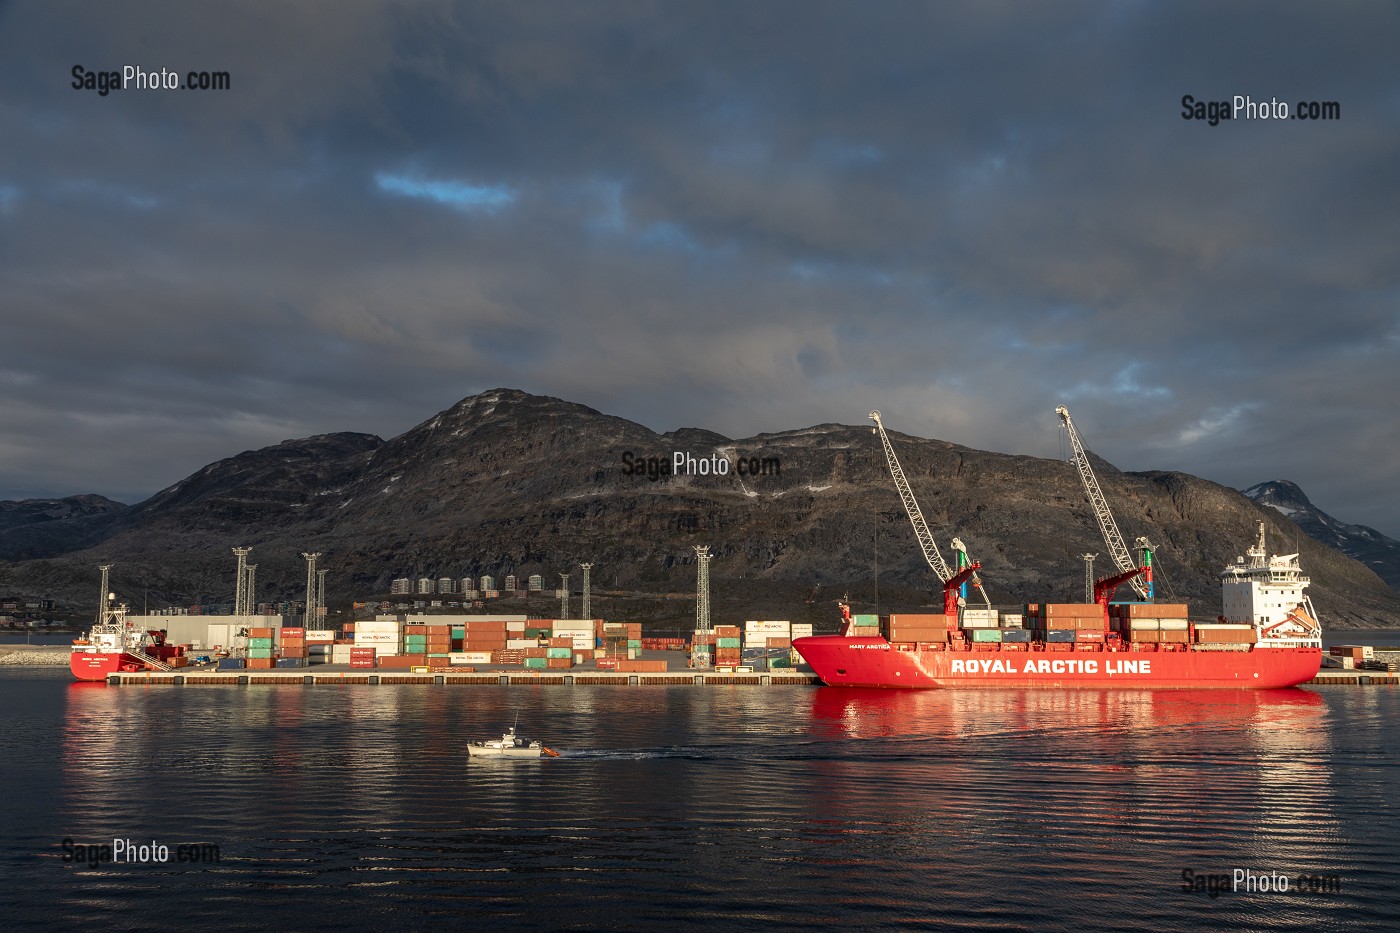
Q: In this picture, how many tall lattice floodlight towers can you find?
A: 9